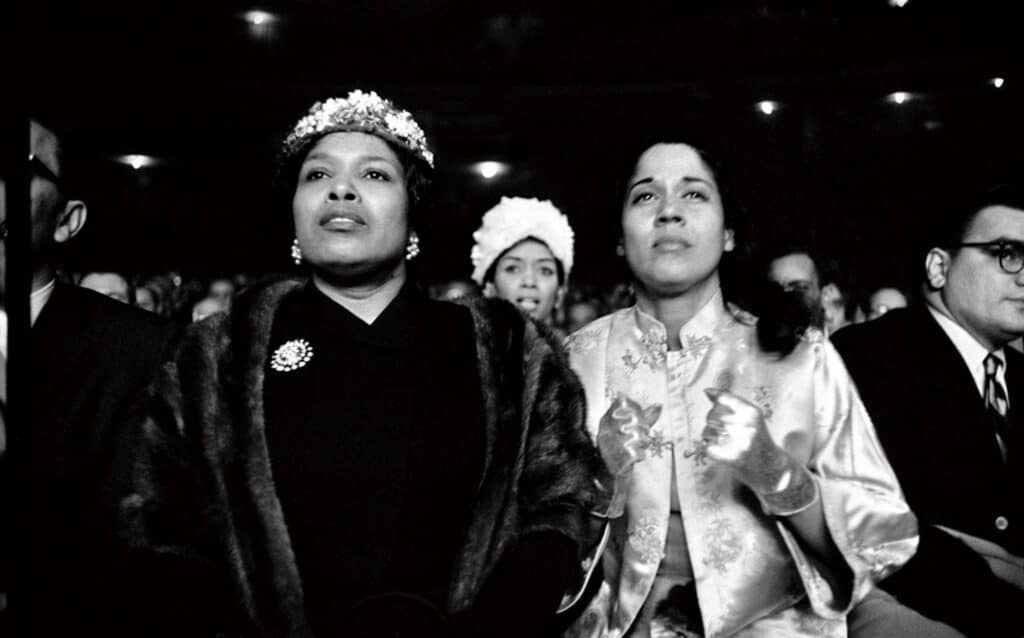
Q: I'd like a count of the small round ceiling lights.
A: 7